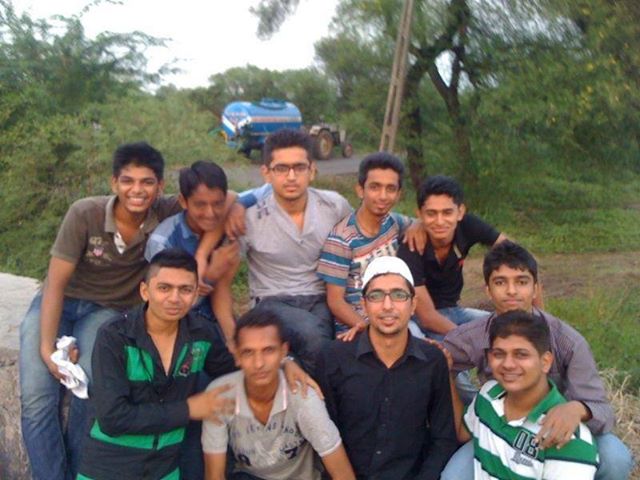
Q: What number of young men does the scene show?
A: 10